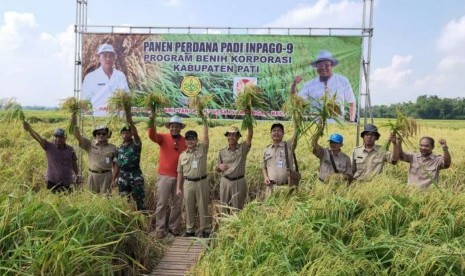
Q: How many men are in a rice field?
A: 10